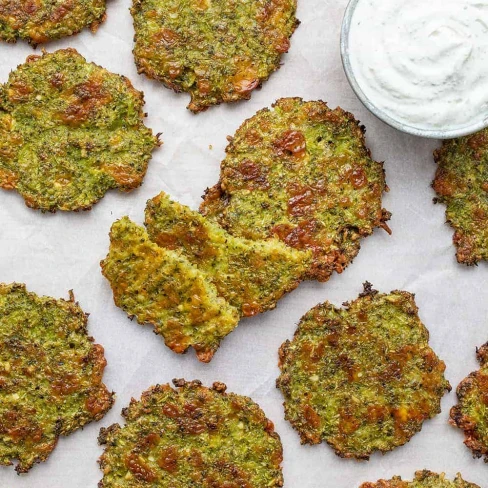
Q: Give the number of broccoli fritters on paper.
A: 11